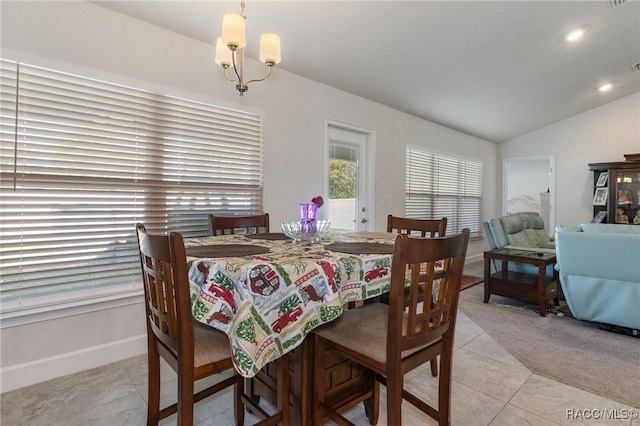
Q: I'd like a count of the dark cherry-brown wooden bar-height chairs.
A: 4